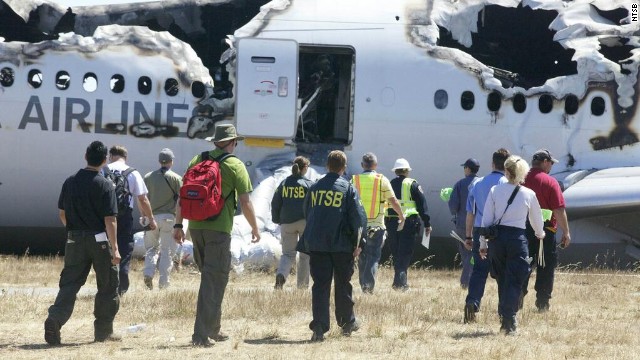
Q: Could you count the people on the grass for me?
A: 12